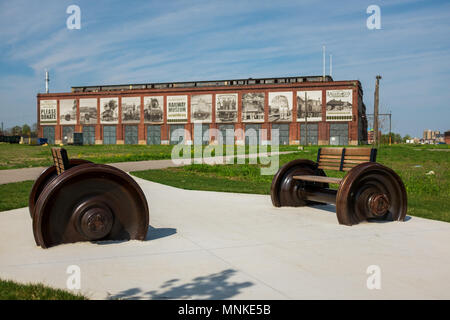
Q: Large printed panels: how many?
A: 13